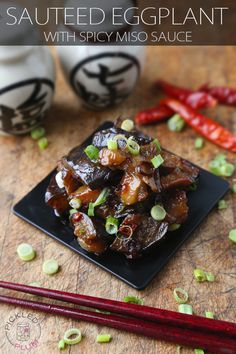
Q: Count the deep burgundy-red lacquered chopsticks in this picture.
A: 2